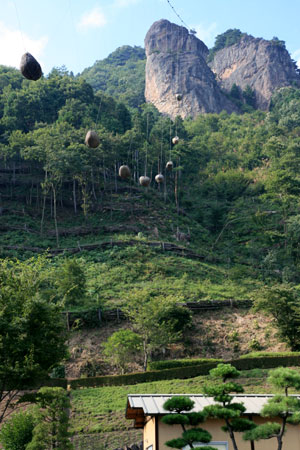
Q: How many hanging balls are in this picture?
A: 8